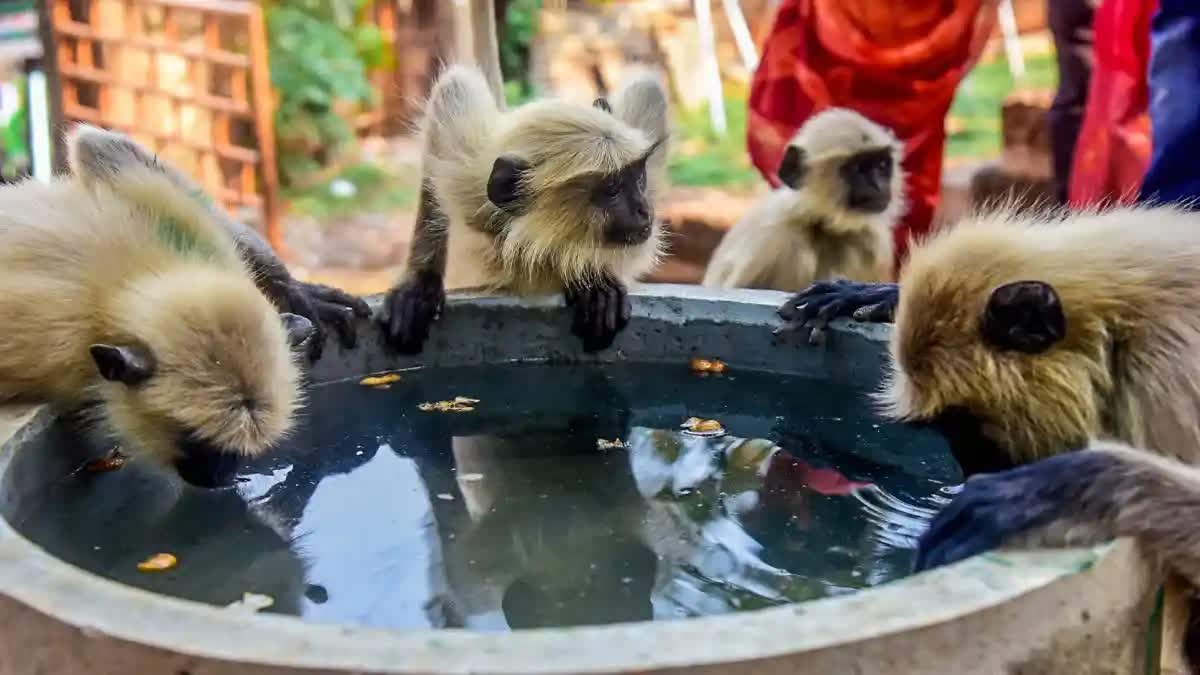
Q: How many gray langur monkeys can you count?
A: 4